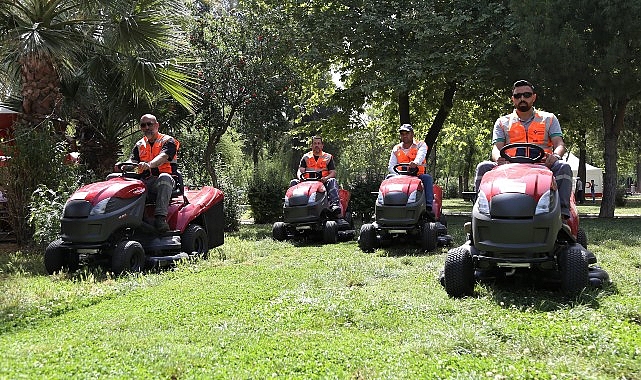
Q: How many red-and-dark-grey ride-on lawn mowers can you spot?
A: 4